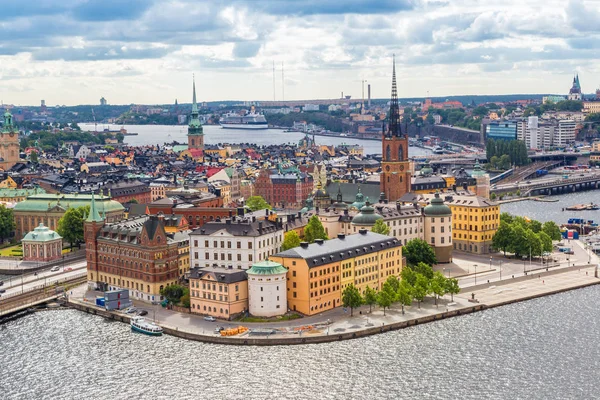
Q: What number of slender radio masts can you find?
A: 2